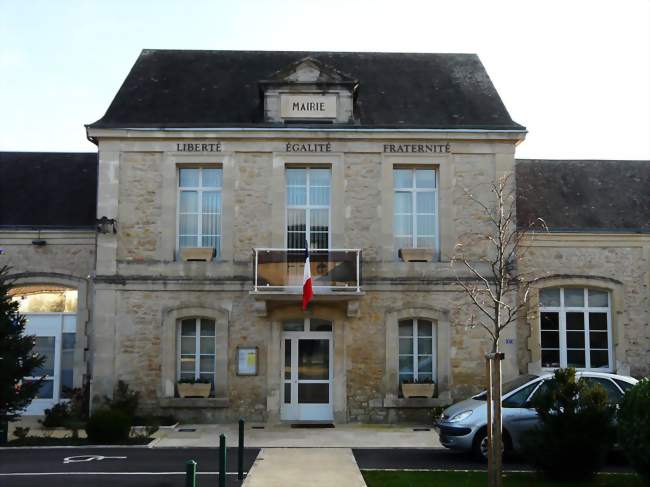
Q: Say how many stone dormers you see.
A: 1